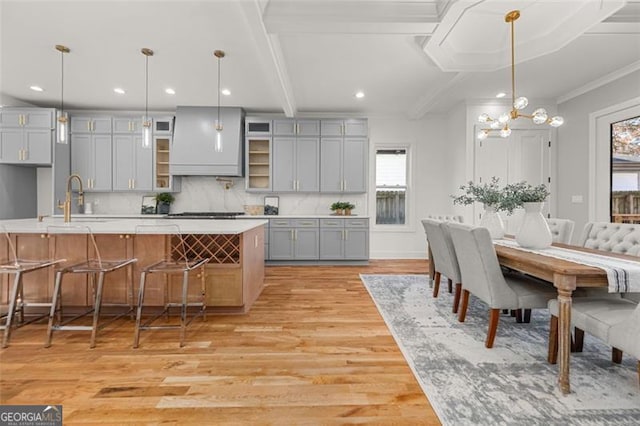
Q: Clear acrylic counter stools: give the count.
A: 3